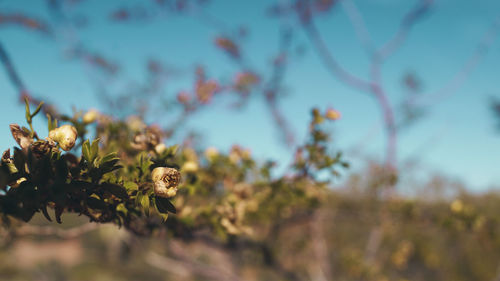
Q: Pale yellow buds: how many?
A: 2